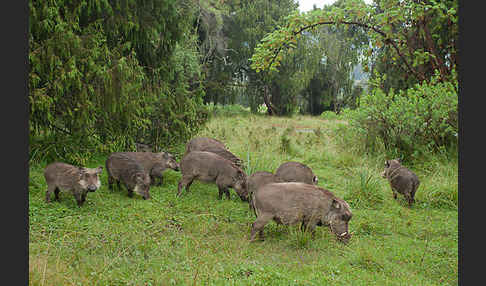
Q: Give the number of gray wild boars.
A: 9